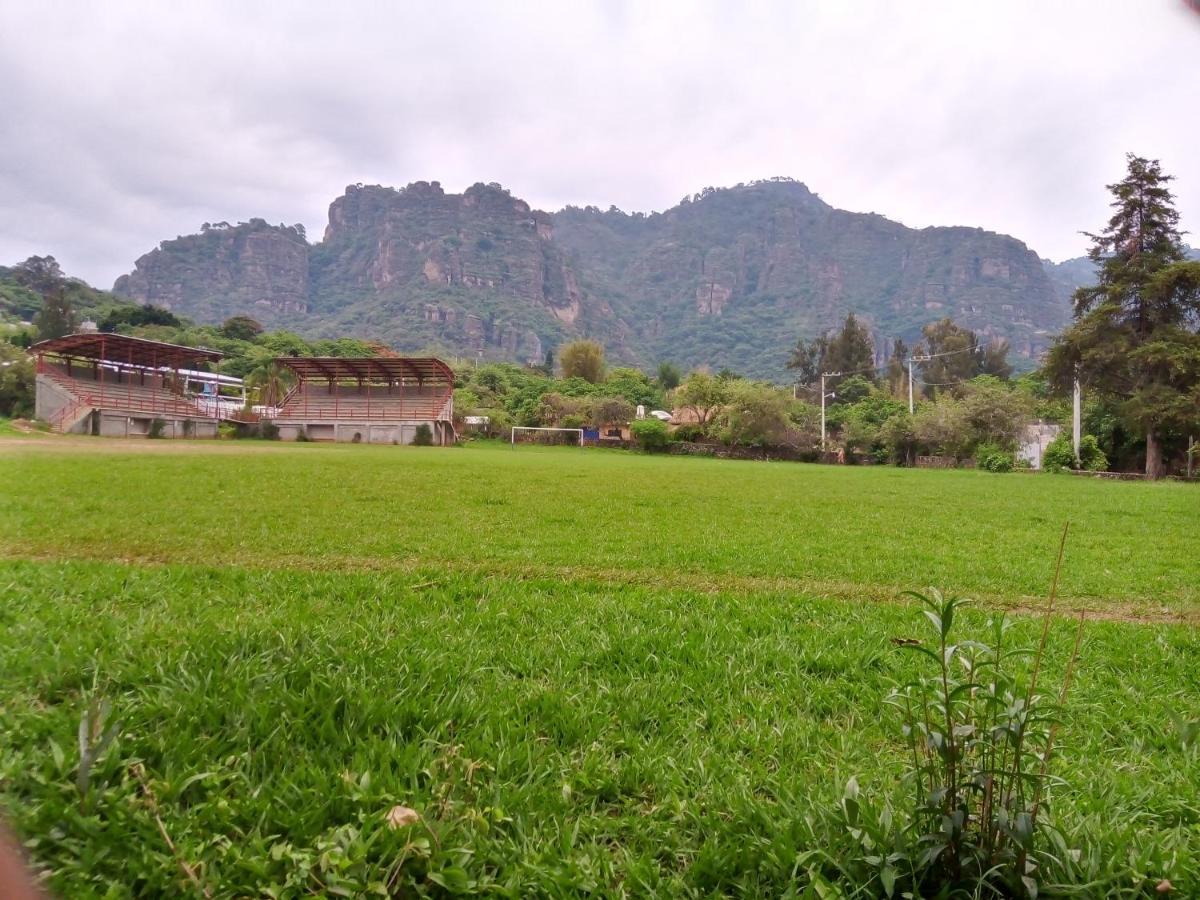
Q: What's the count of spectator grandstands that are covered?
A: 2